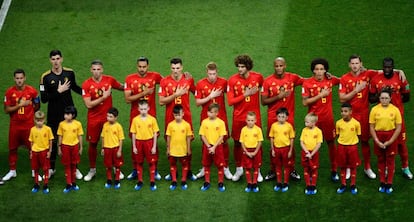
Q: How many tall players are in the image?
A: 11